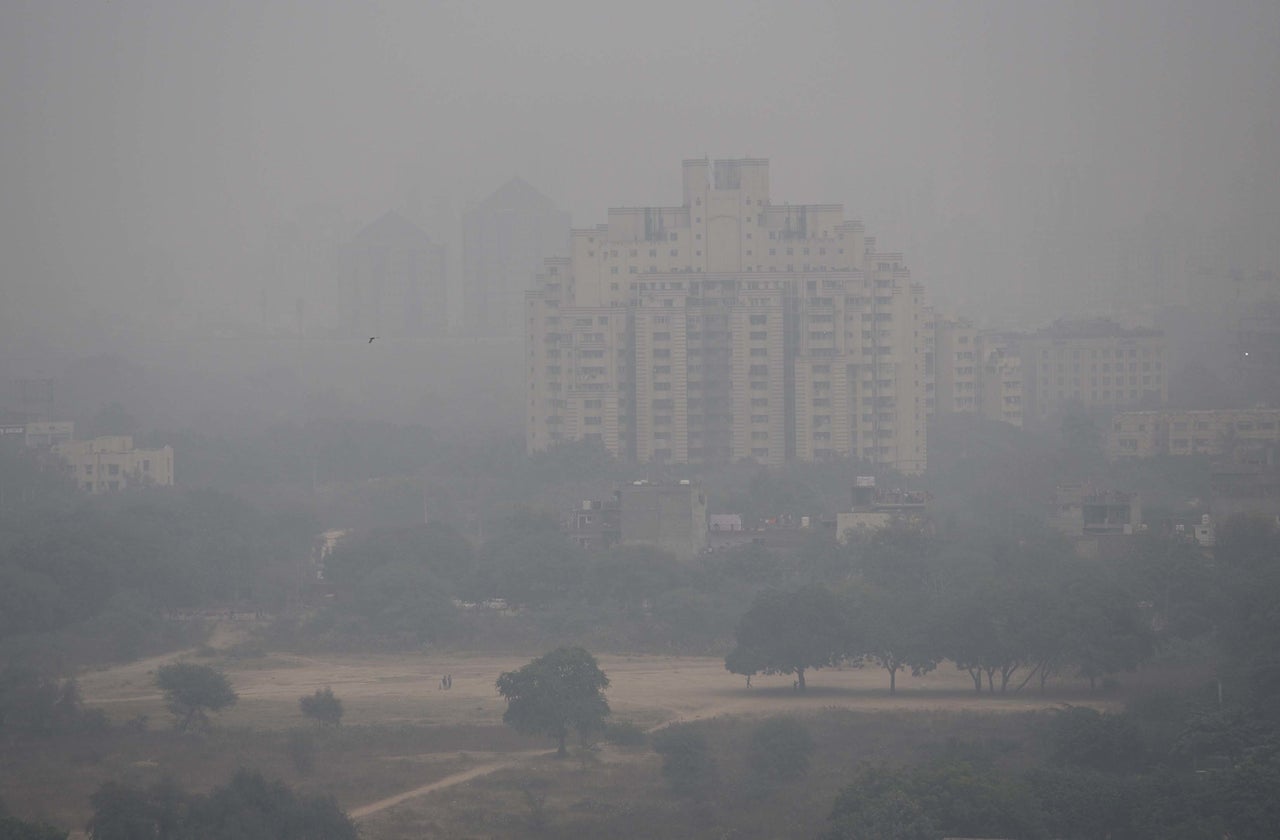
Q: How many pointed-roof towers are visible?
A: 2